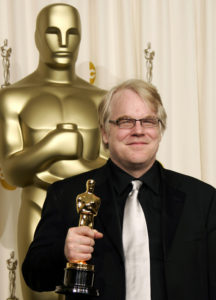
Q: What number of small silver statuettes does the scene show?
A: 3